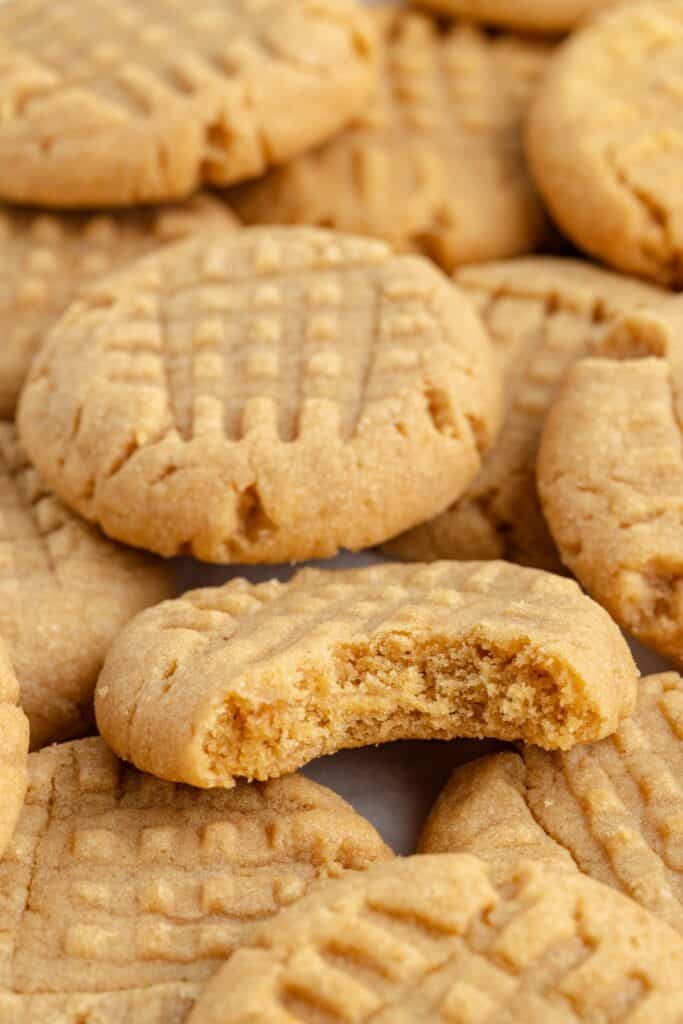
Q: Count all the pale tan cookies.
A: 14